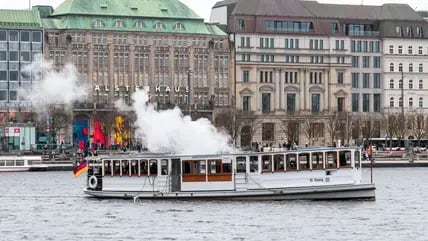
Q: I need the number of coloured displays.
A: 3